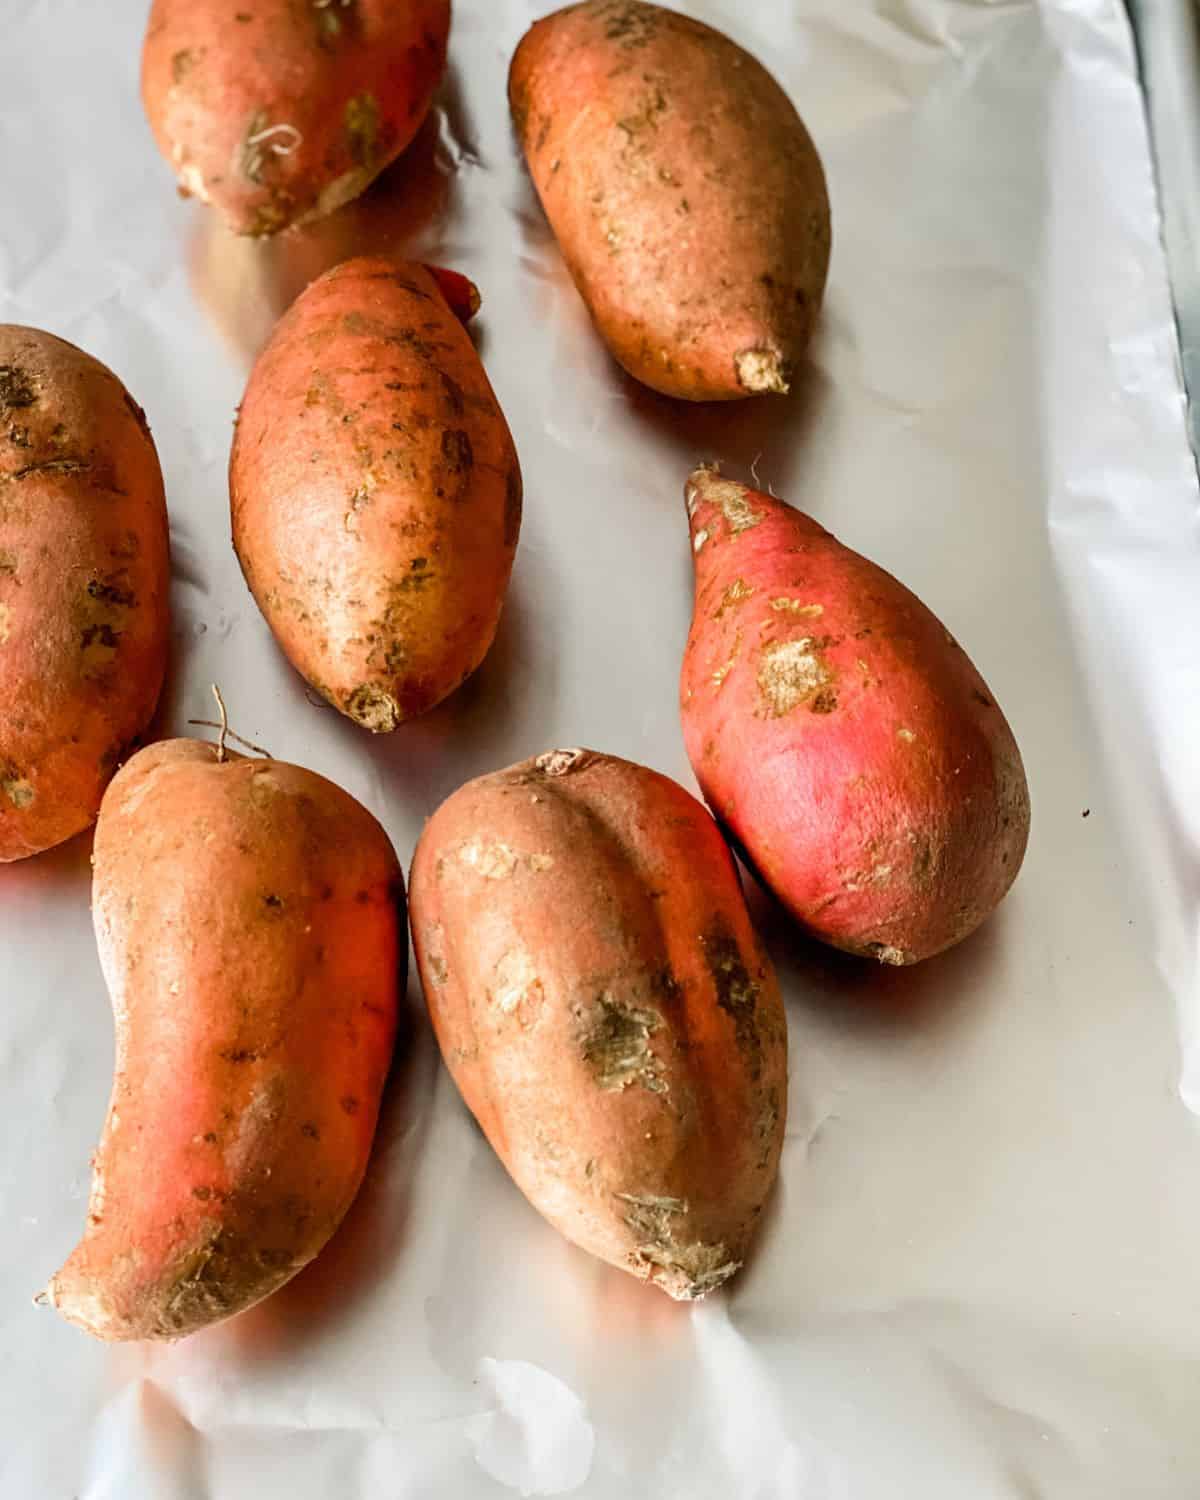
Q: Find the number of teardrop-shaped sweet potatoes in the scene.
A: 1